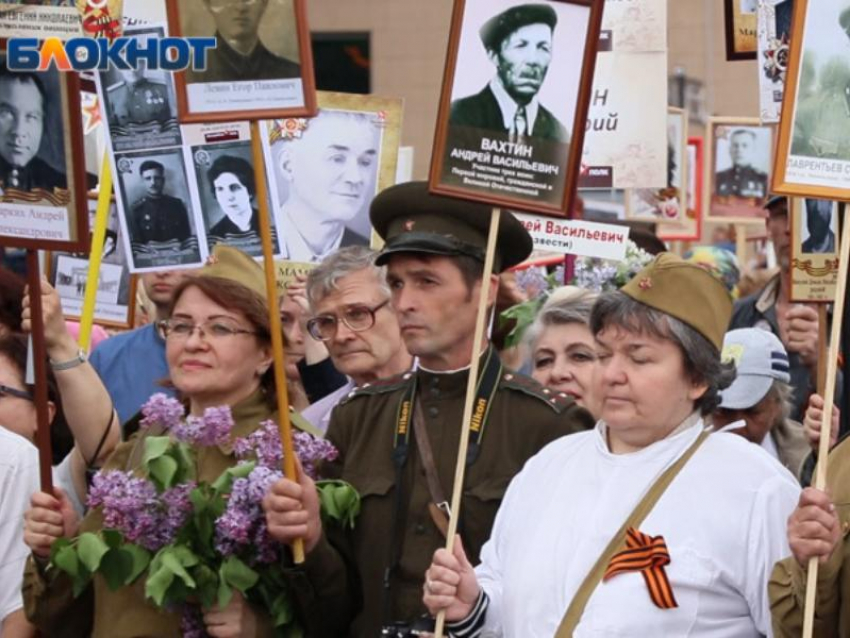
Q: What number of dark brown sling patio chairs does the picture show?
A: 0